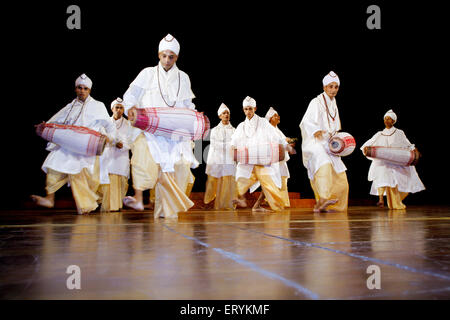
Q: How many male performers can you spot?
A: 8